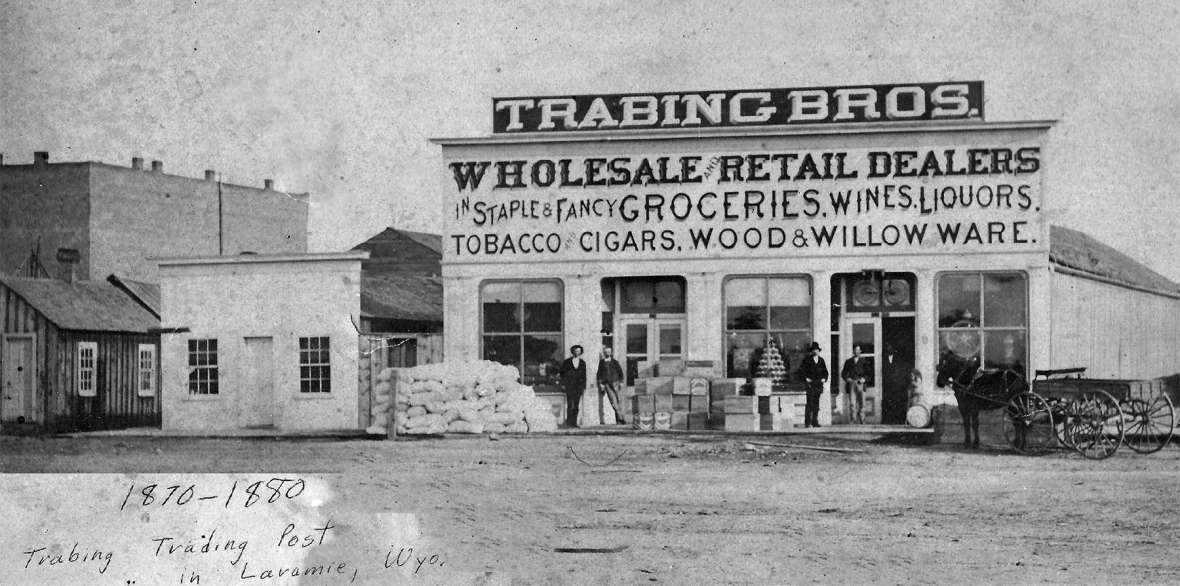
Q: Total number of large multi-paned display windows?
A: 3